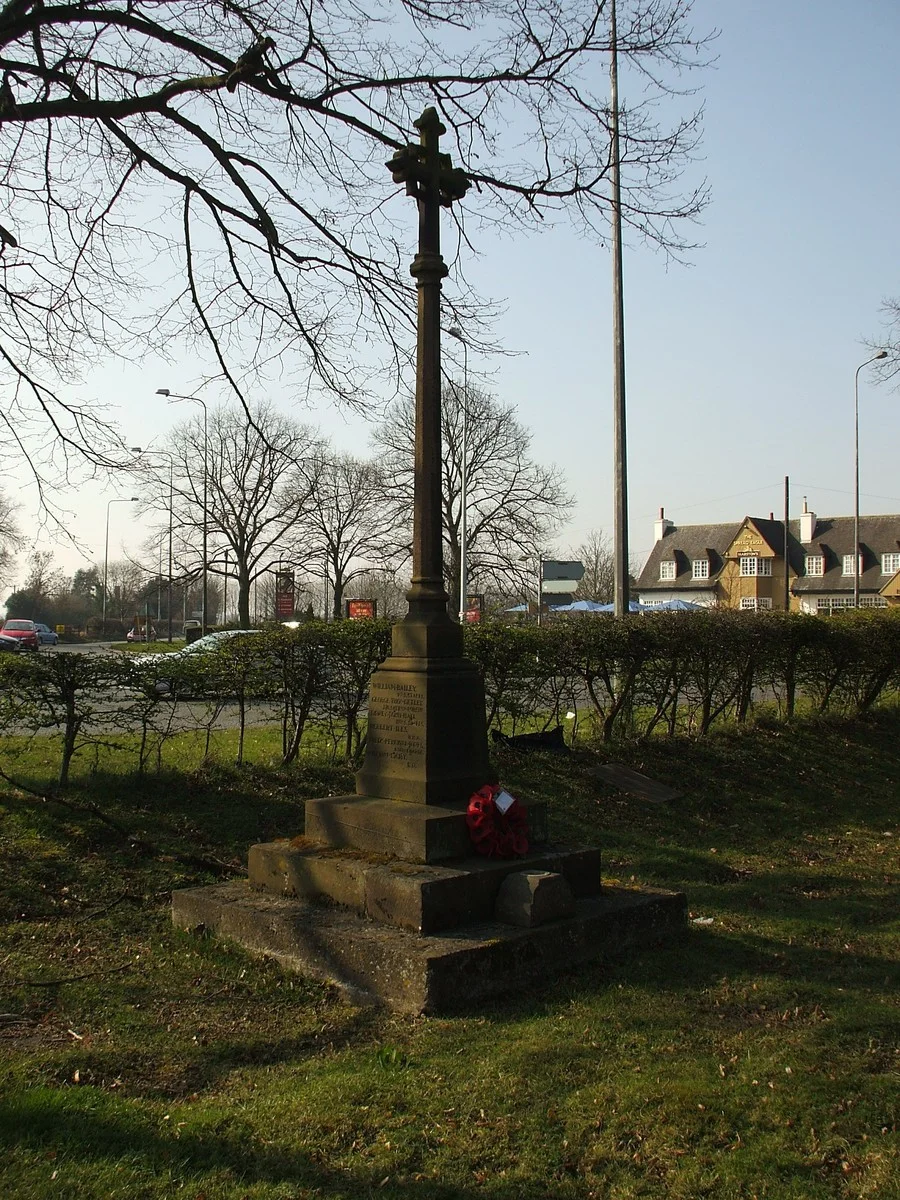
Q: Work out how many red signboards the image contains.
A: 3